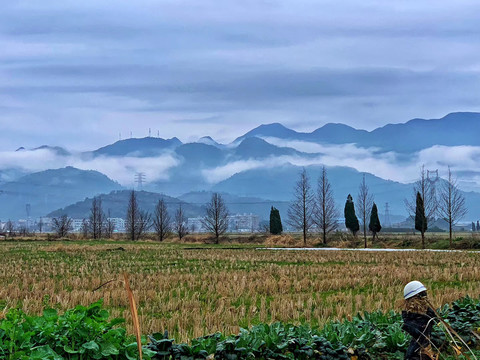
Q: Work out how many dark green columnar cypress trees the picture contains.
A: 4